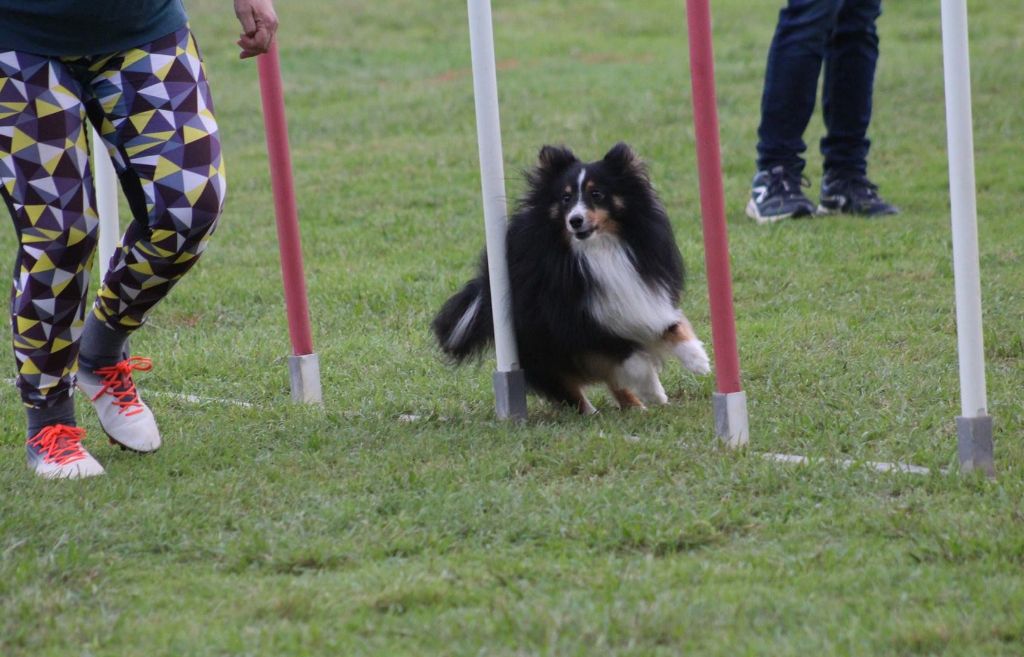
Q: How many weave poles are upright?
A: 5